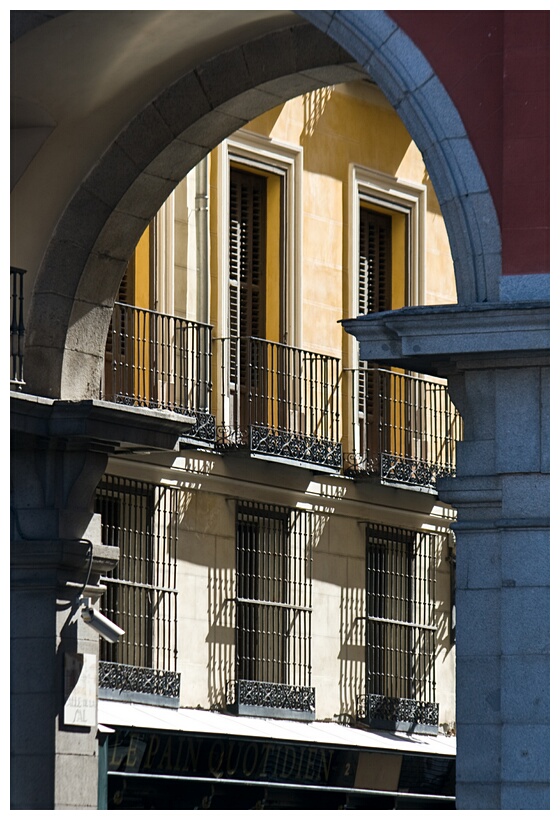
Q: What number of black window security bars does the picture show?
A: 3